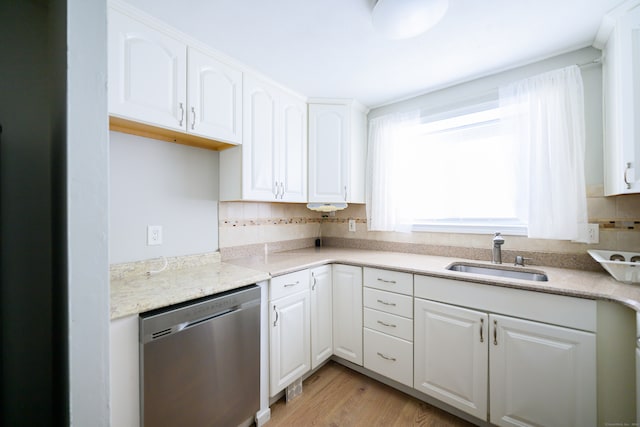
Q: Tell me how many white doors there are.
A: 11